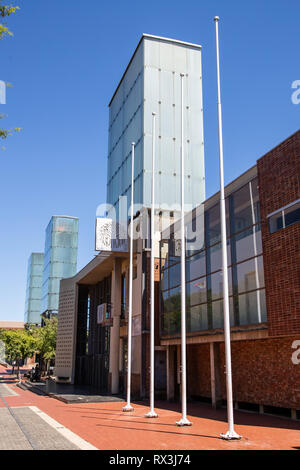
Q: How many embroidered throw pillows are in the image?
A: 0